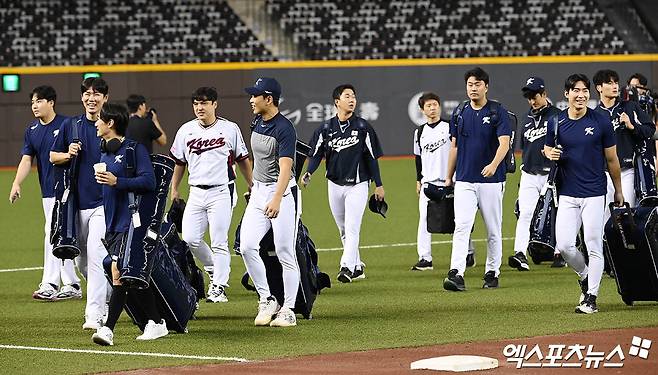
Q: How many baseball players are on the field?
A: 11